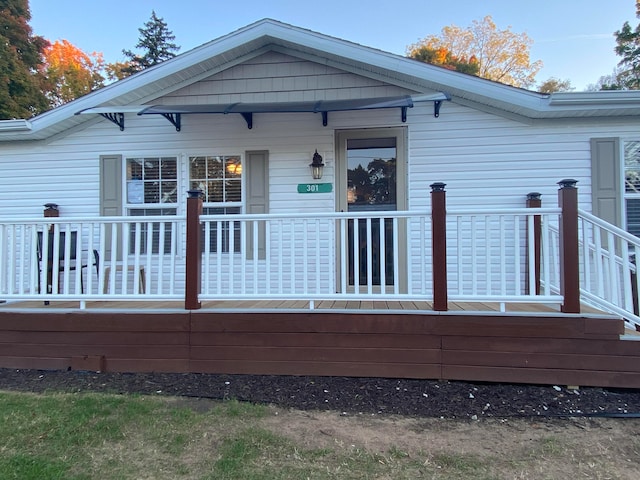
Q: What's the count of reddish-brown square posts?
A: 5